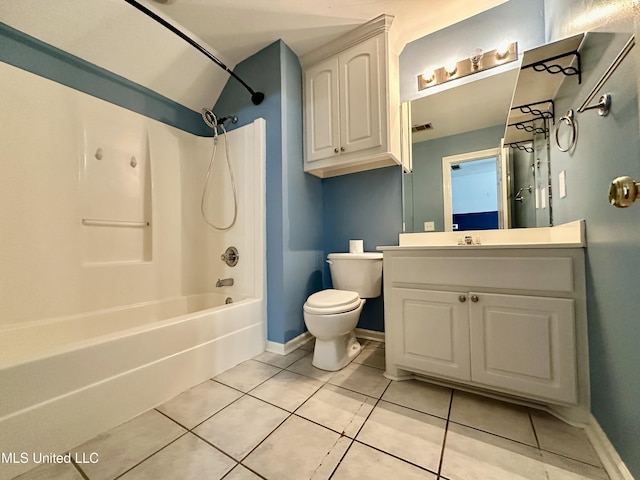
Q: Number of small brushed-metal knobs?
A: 4